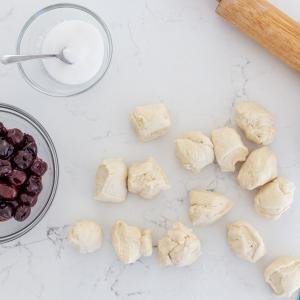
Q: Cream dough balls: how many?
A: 14